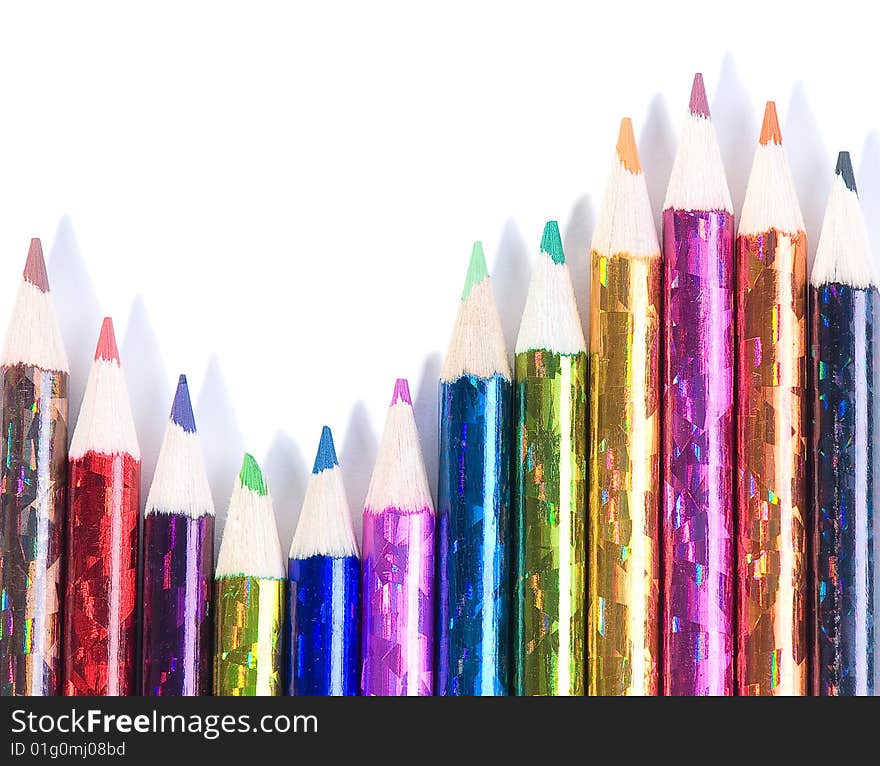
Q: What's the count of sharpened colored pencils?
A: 12